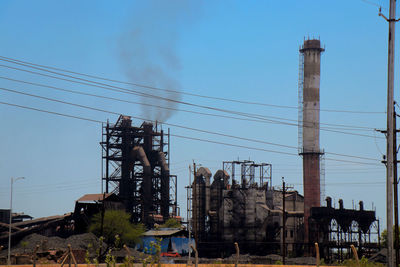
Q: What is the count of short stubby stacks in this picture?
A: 3